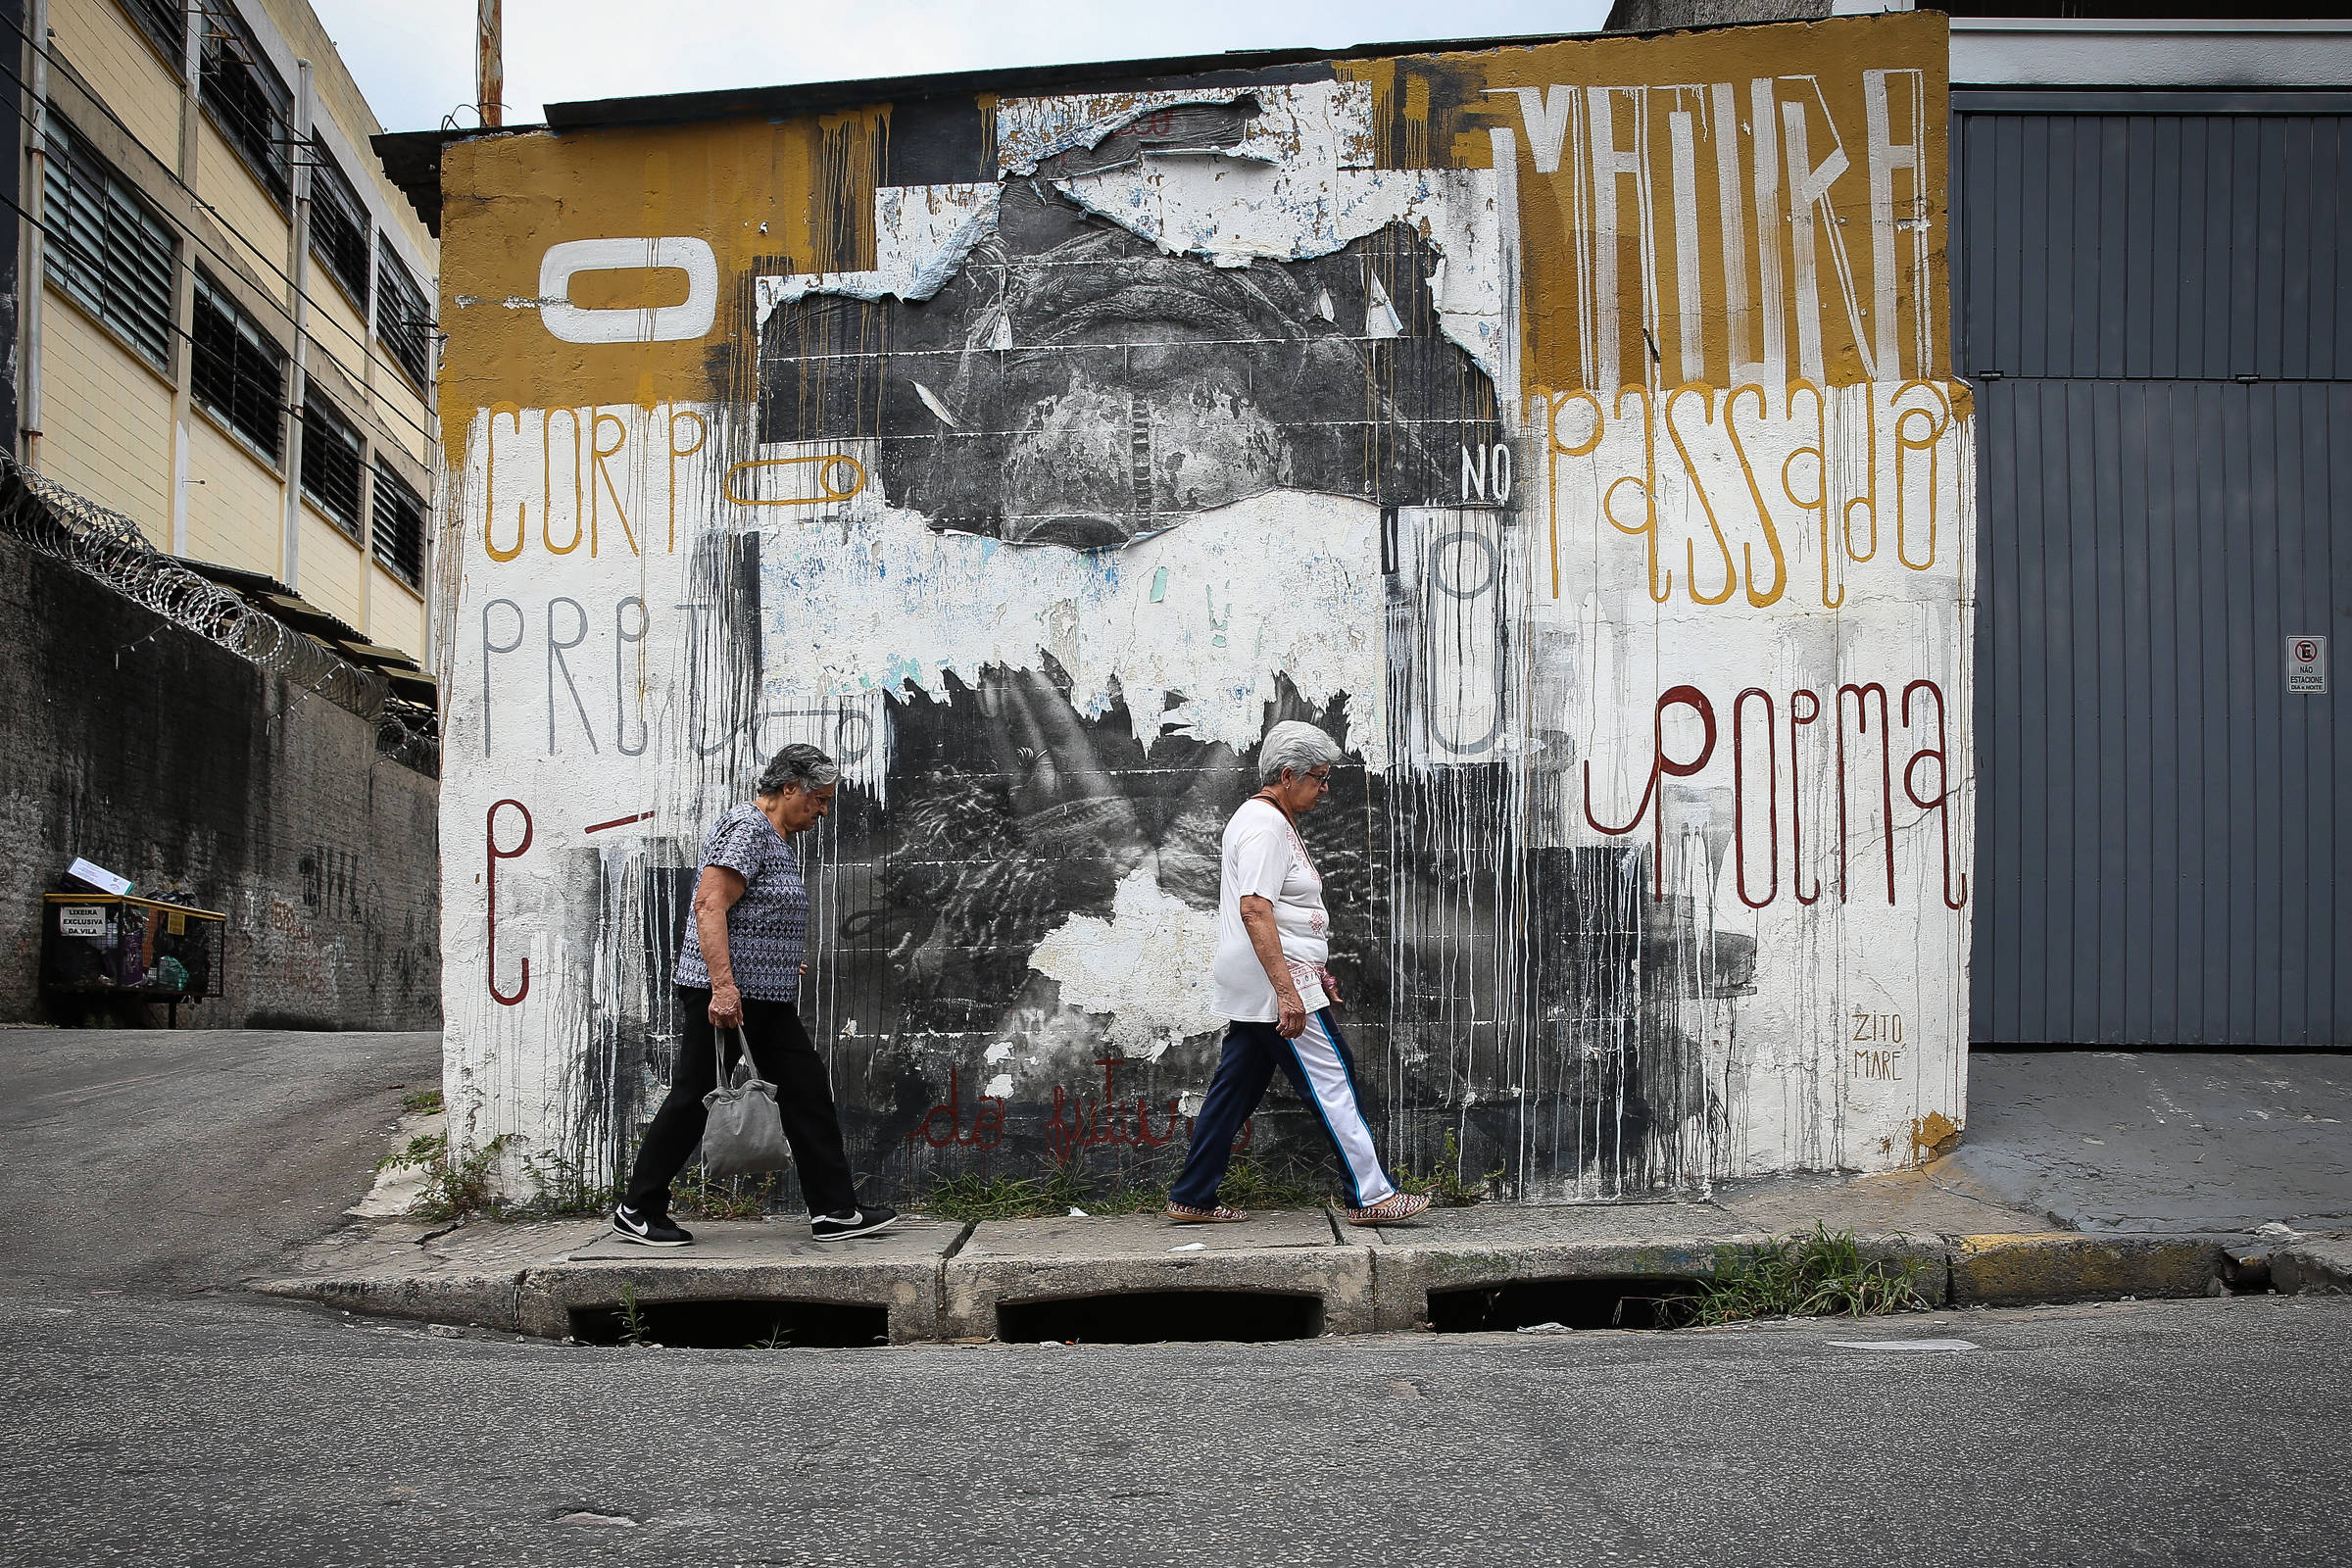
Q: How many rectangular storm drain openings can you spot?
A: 3